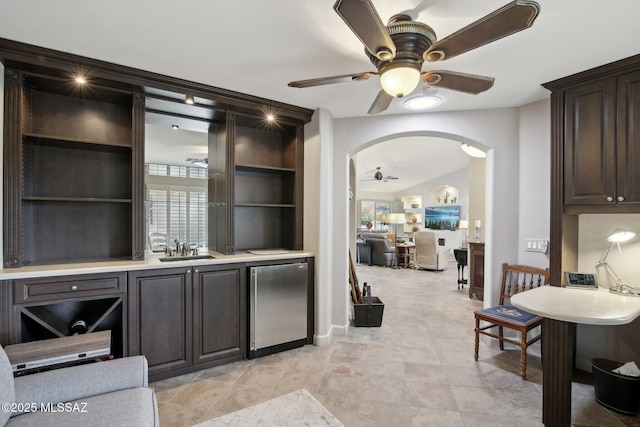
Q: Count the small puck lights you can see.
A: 3